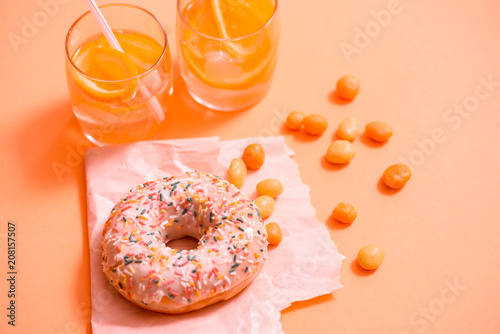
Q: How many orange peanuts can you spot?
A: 14